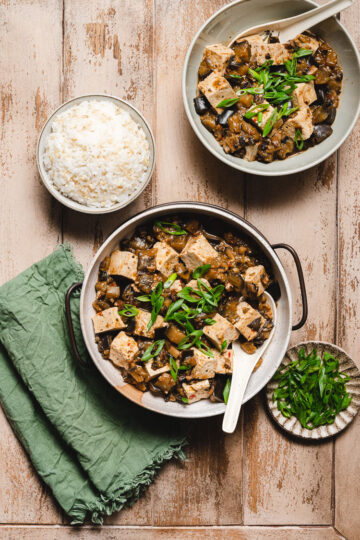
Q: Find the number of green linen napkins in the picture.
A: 1